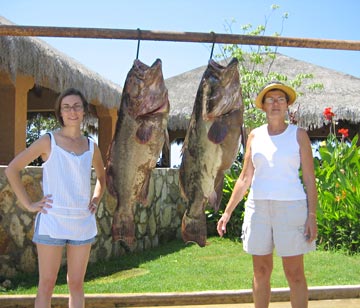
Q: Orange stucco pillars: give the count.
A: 2